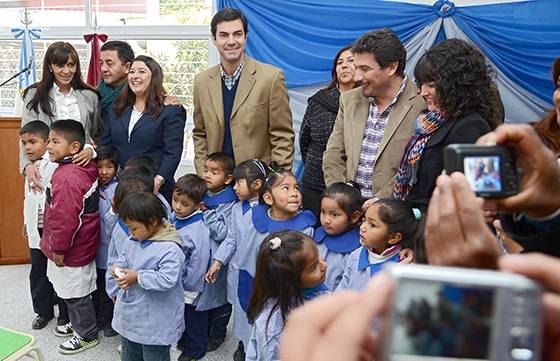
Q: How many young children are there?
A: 14